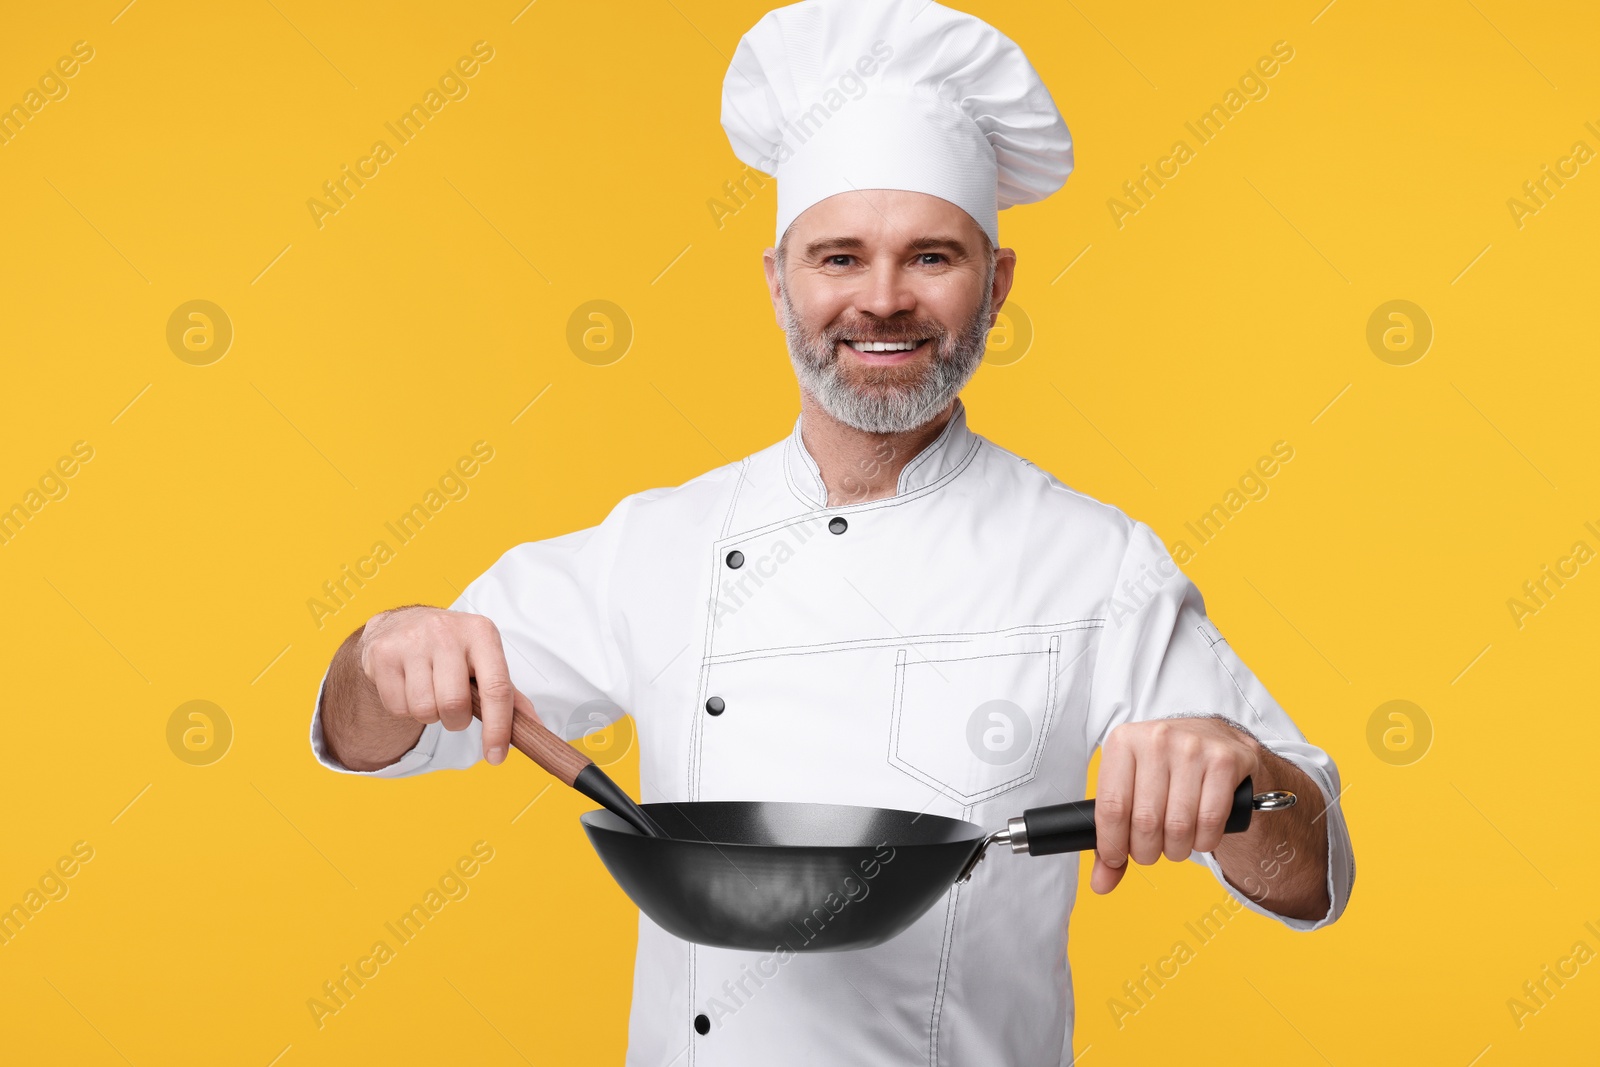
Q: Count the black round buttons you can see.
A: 4